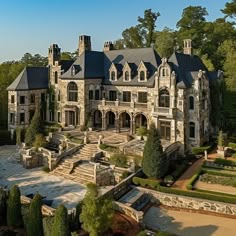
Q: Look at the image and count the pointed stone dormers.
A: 3